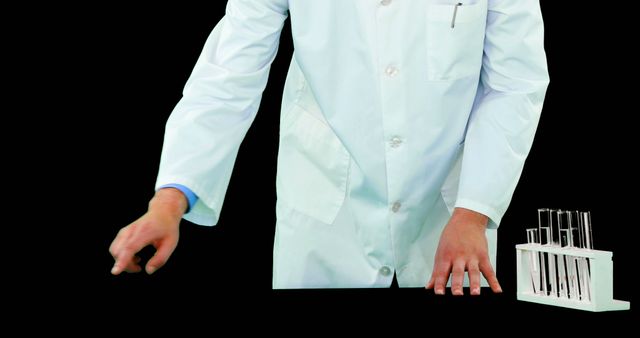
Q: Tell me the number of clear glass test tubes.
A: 6